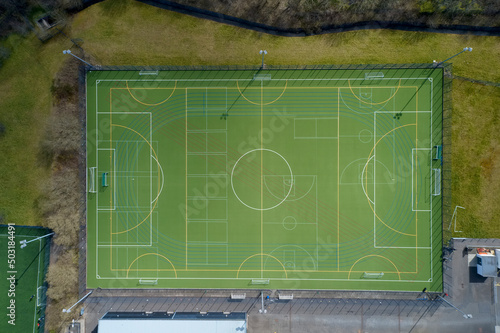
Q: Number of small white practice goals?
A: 6